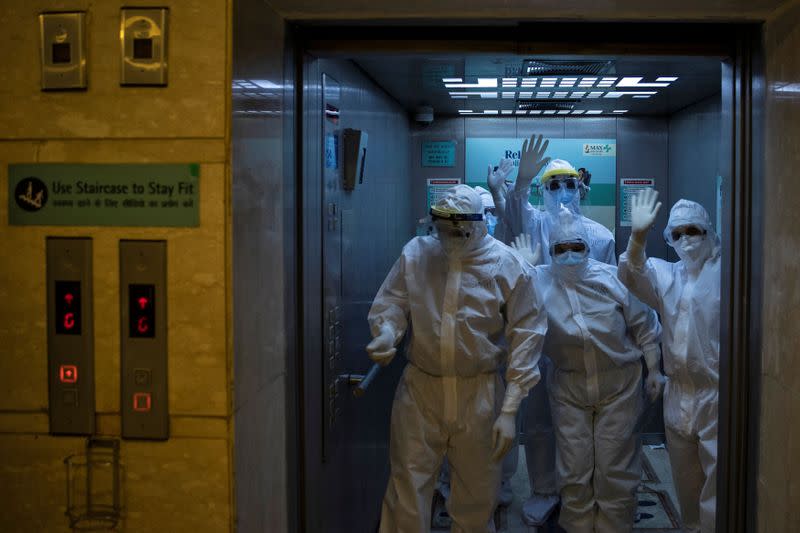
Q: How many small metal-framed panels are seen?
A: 2